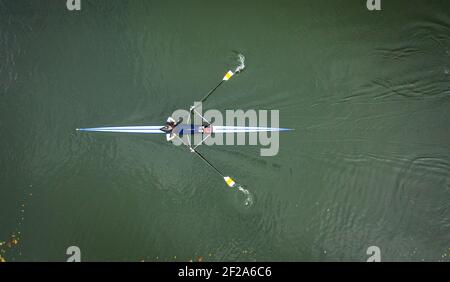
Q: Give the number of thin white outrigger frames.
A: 2